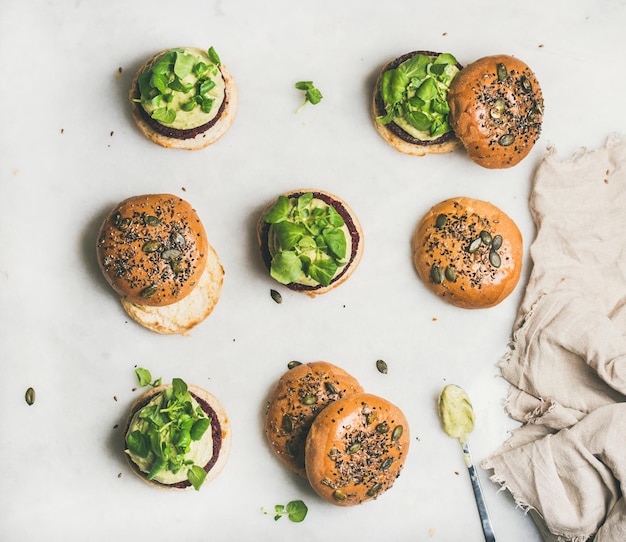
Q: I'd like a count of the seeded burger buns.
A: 5